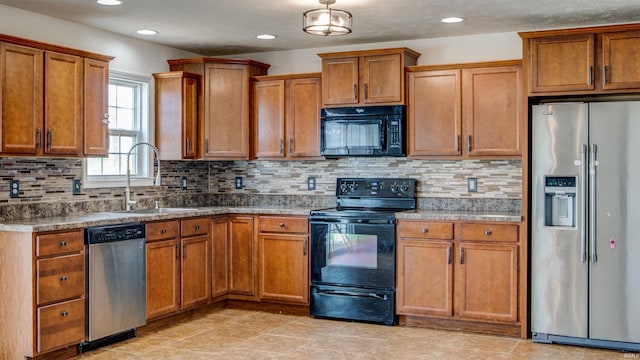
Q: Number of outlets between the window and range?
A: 3